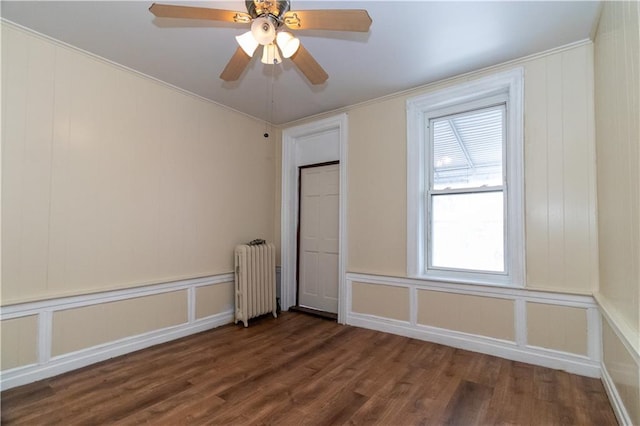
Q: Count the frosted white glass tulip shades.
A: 4